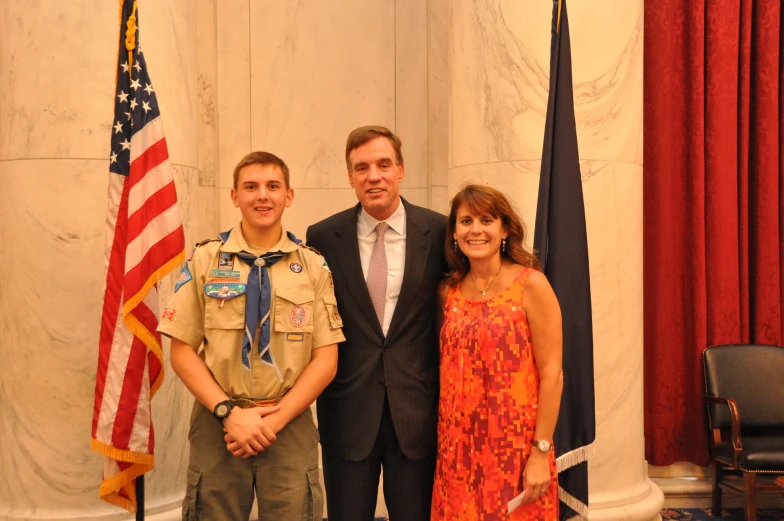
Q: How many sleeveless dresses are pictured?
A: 1